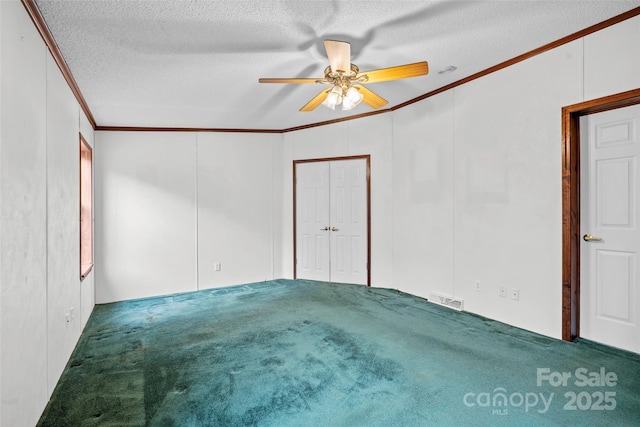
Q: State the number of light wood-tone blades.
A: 5